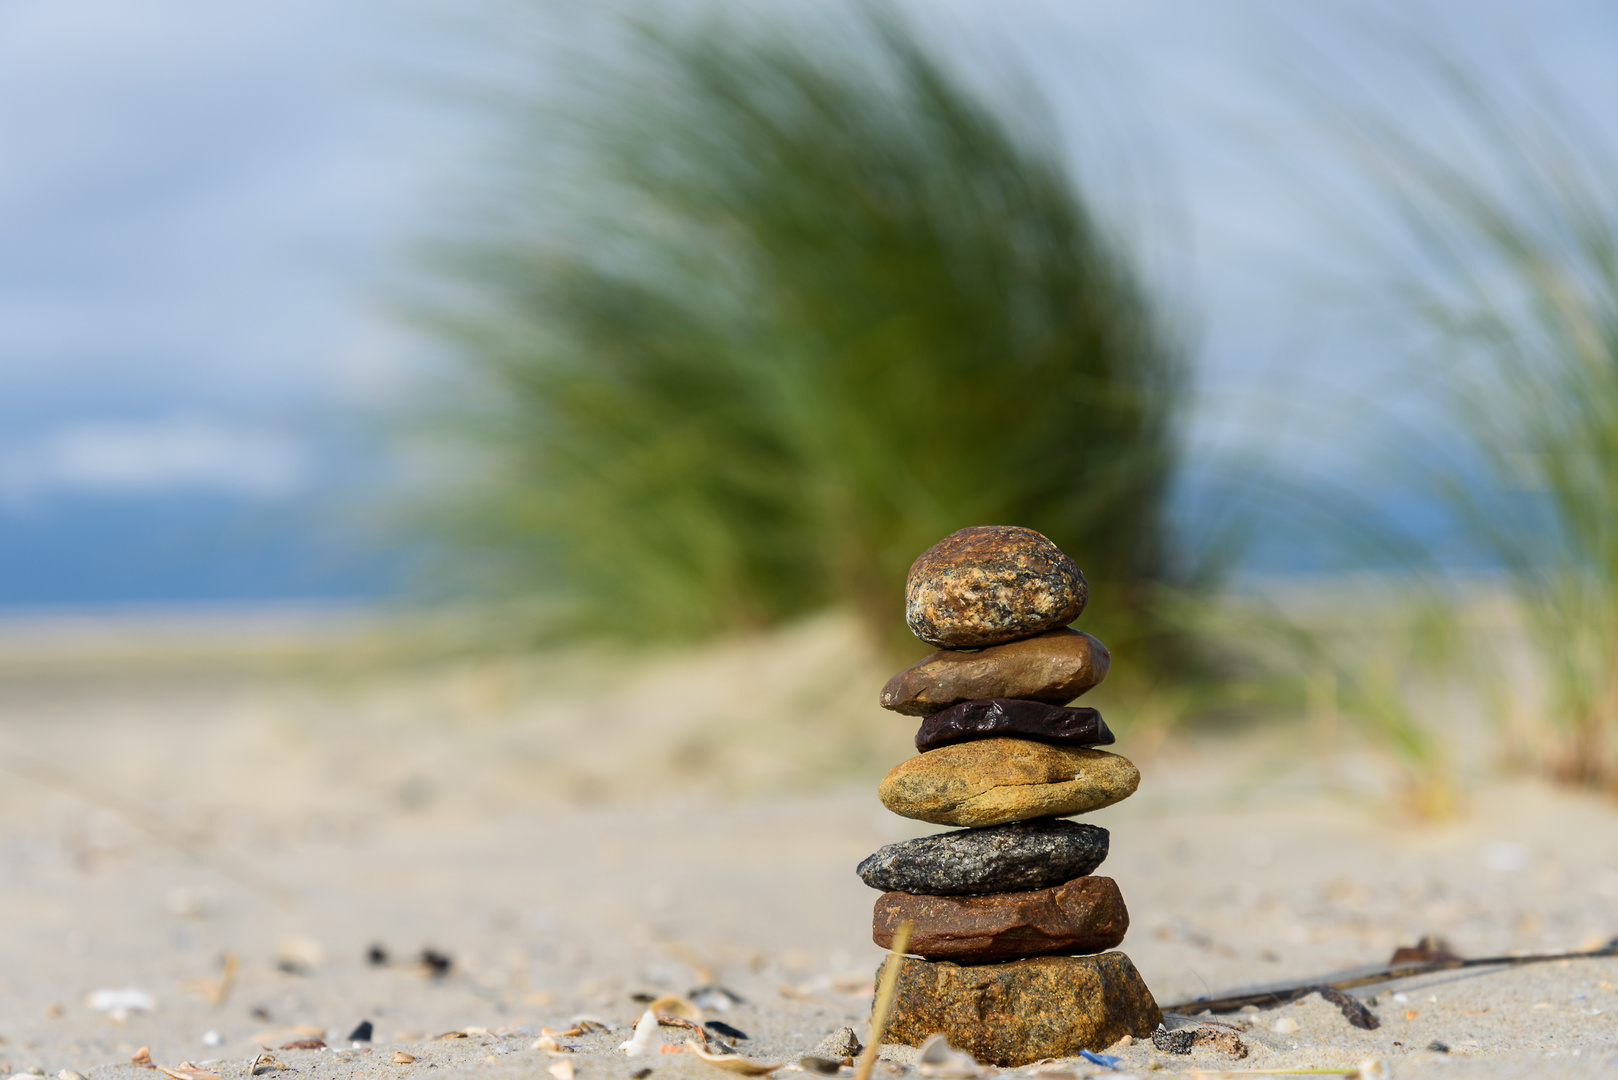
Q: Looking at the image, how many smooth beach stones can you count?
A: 7